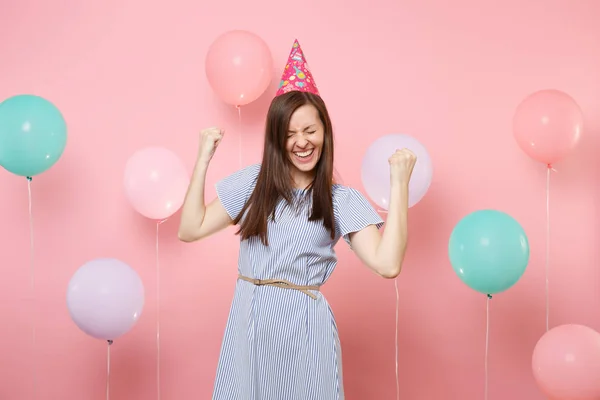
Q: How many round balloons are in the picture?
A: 8